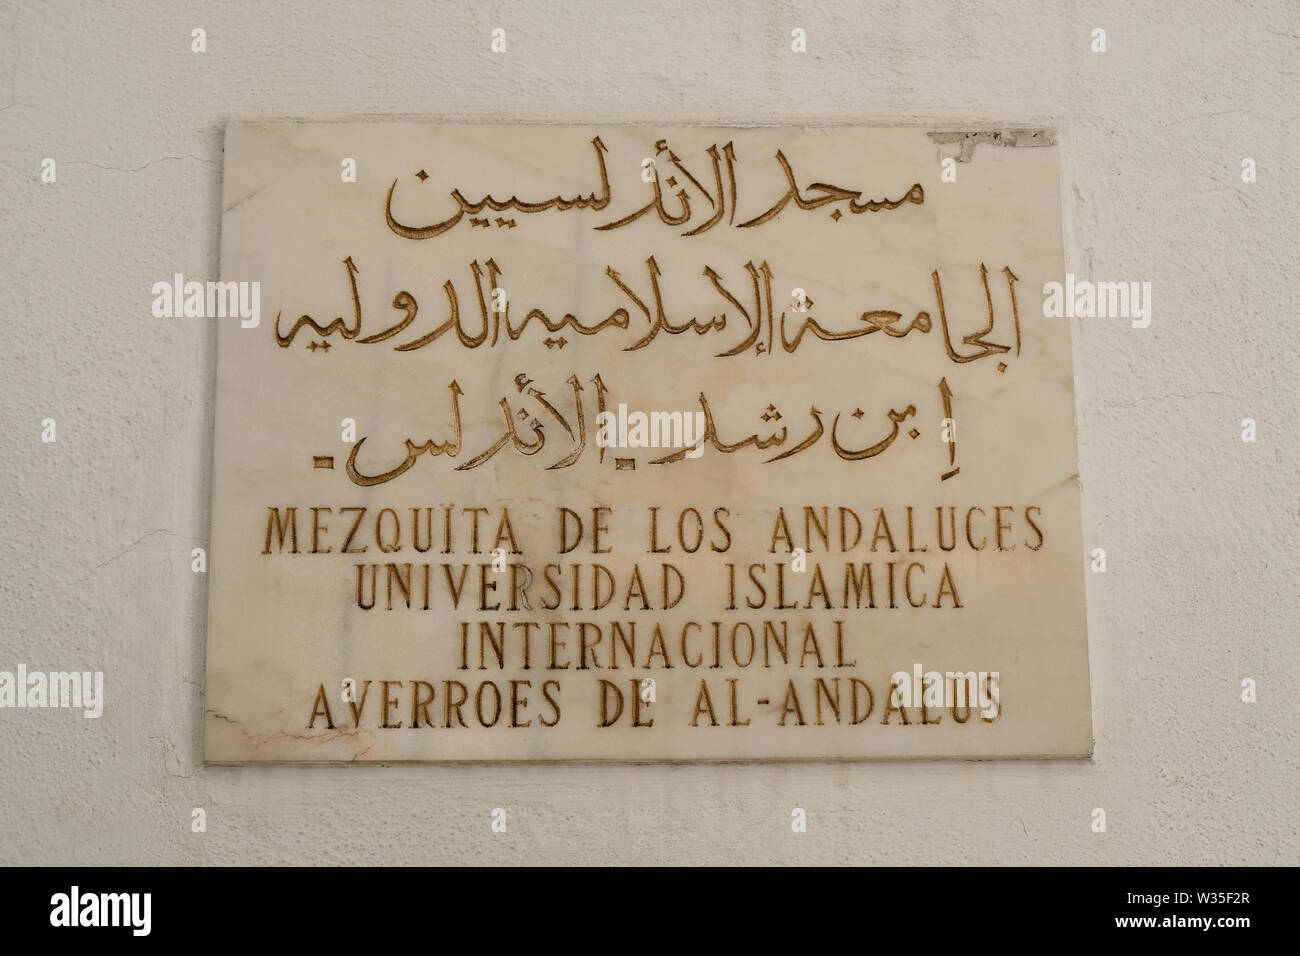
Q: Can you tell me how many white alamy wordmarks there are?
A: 6